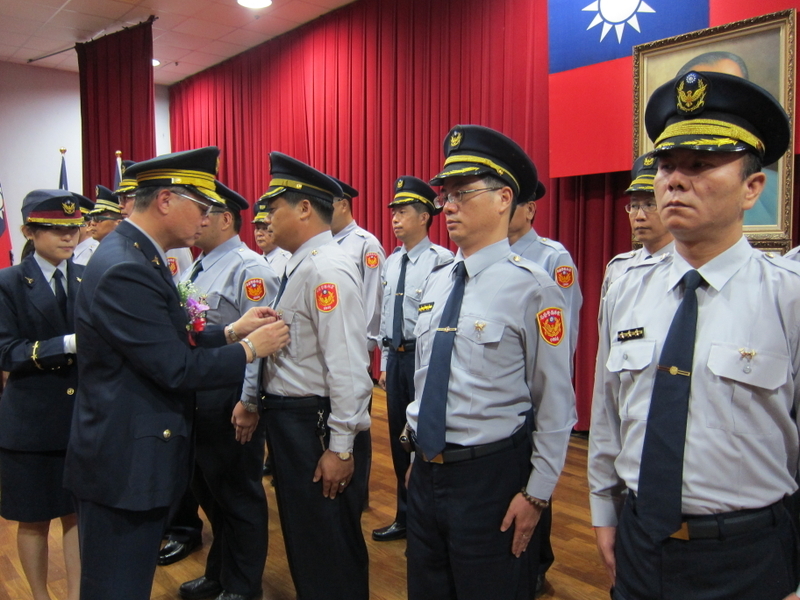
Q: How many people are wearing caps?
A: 14